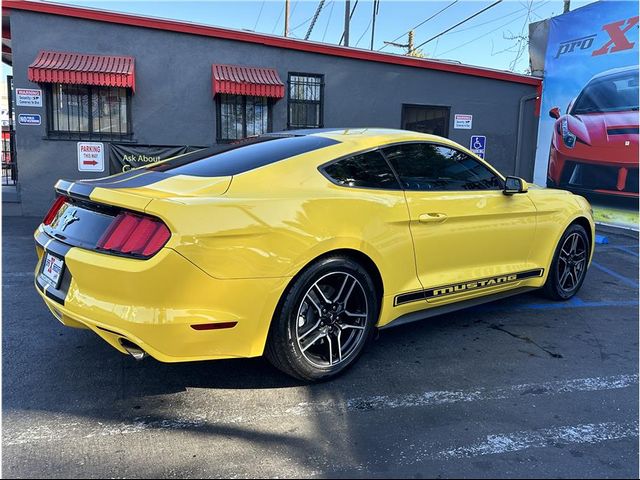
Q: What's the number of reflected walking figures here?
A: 0